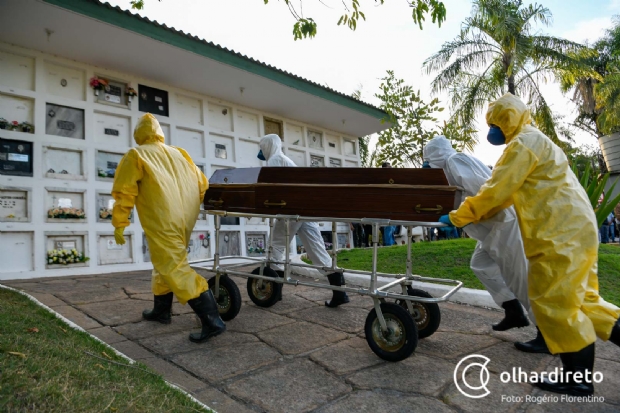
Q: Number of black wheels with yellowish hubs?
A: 4